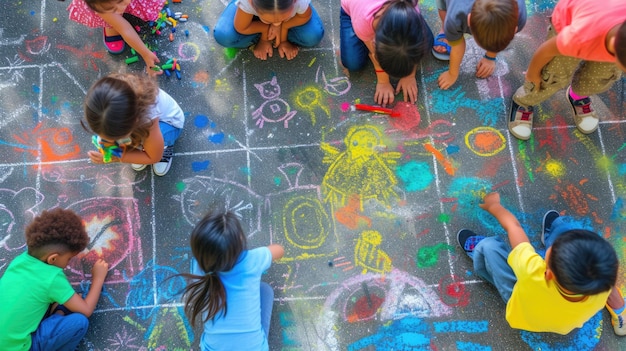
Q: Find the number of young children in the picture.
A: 9